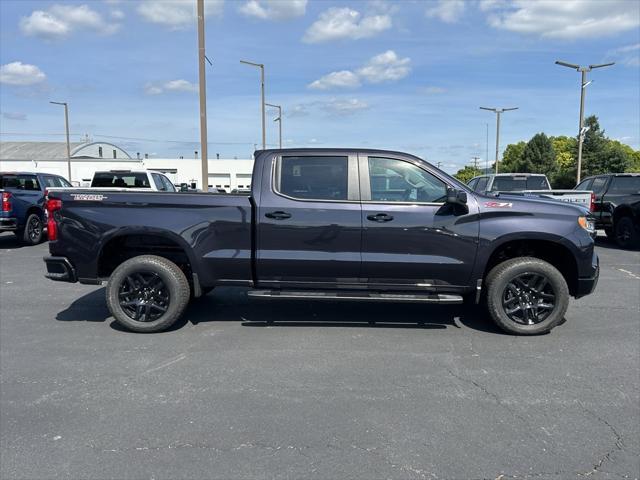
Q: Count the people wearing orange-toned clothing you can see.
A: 0